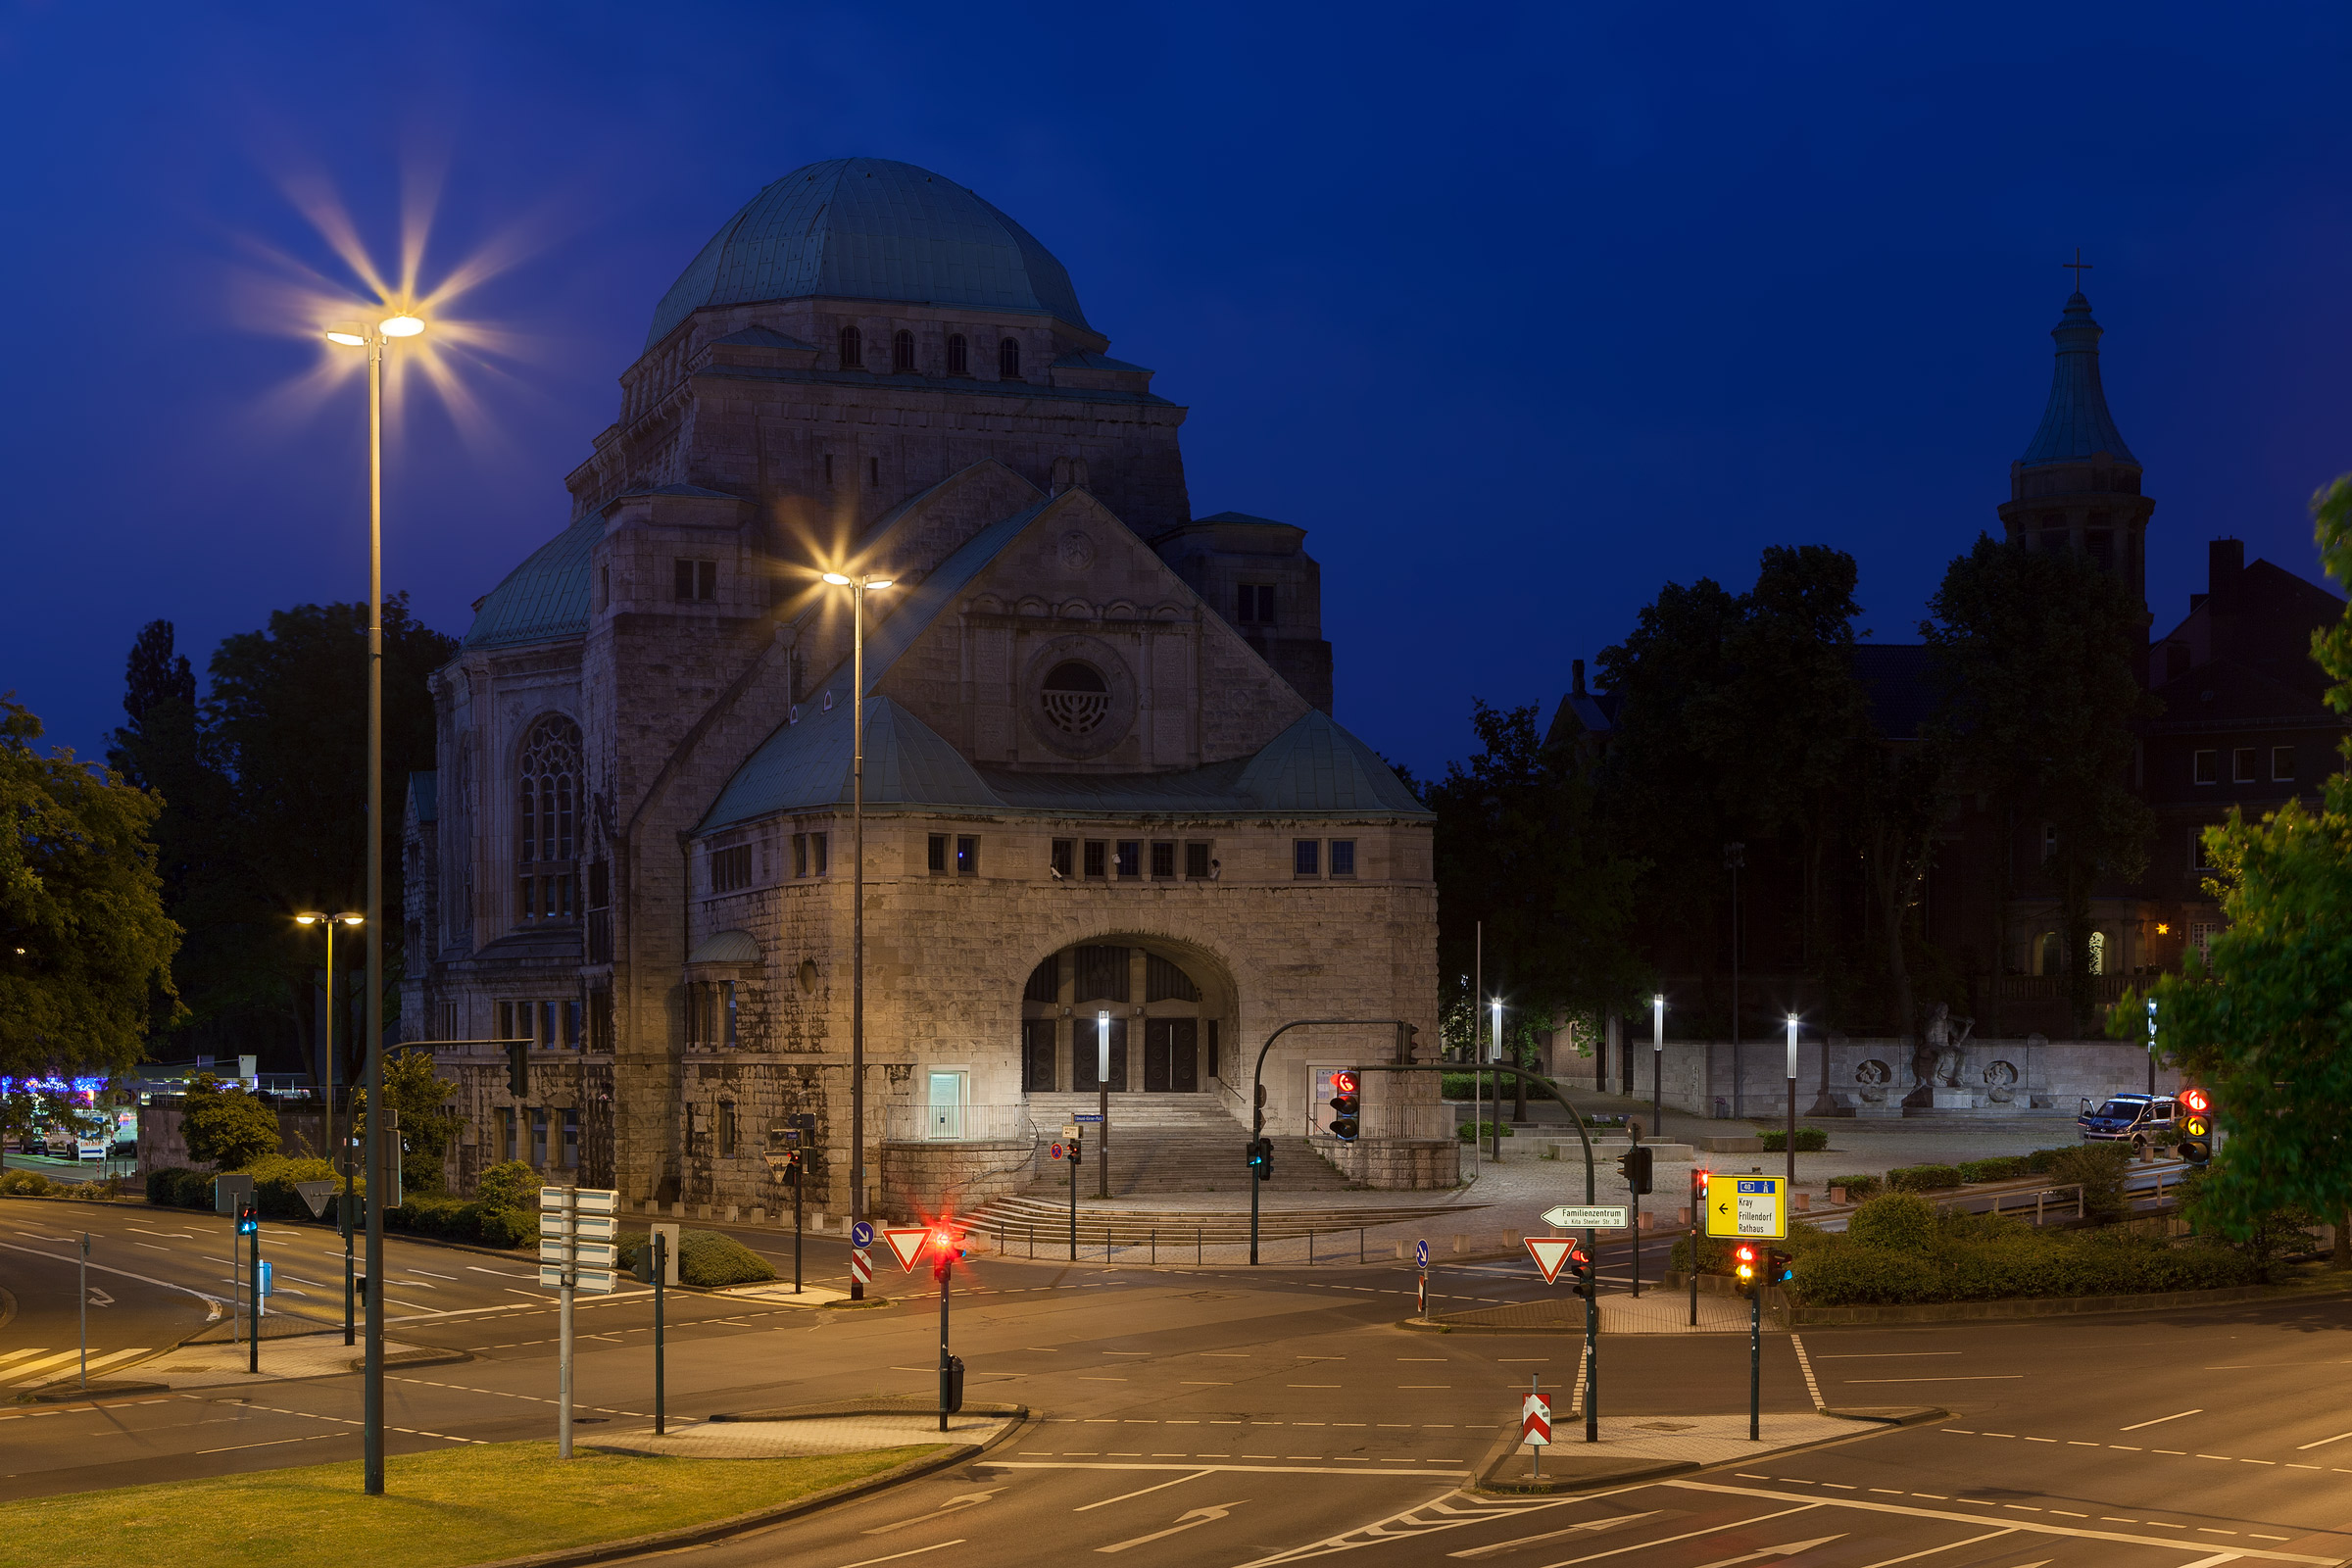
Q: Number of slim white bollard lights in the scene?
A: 5